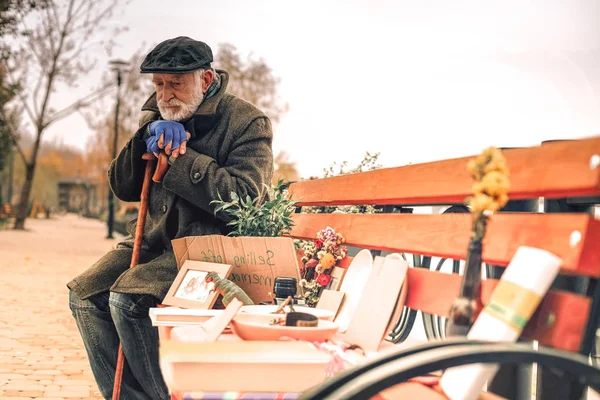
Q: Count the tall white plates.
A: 2